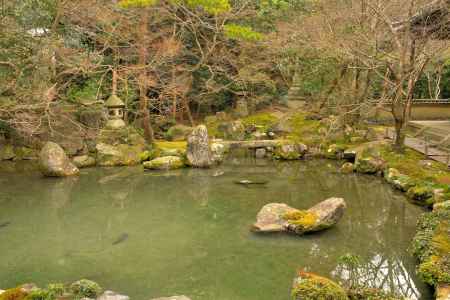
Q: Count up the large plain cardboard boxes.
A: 0